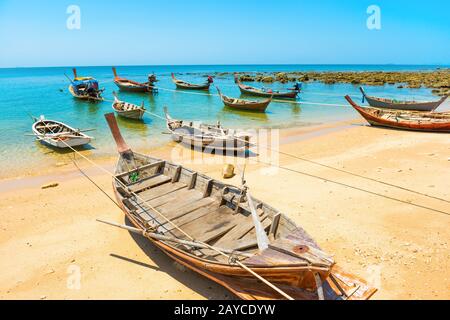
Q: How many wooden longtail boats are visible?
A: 11